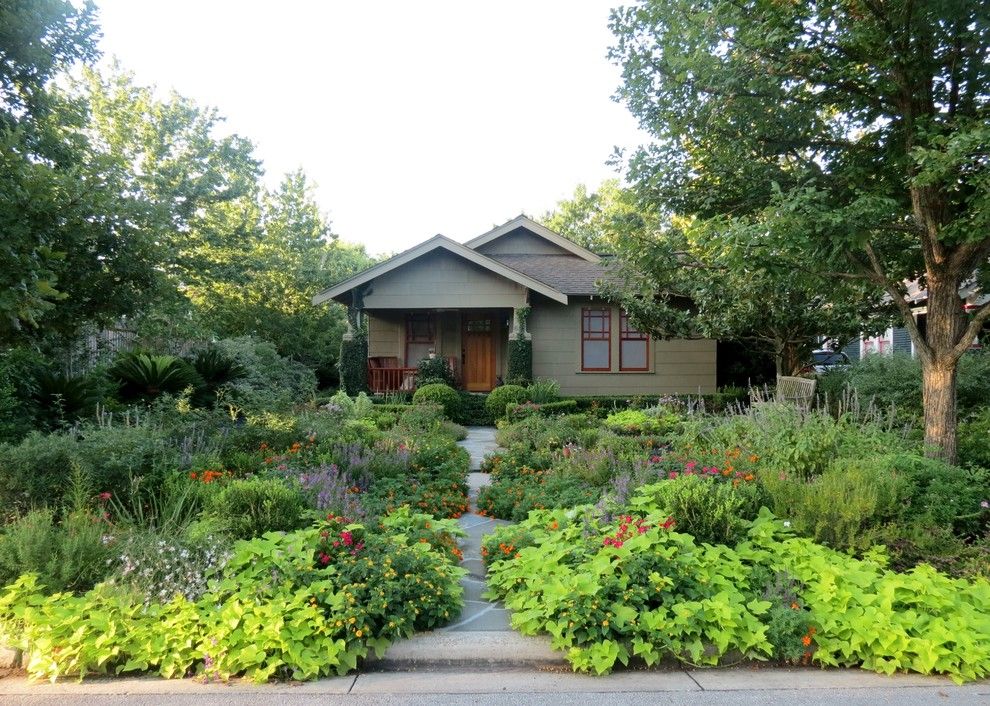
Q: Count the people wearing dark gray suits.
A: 0